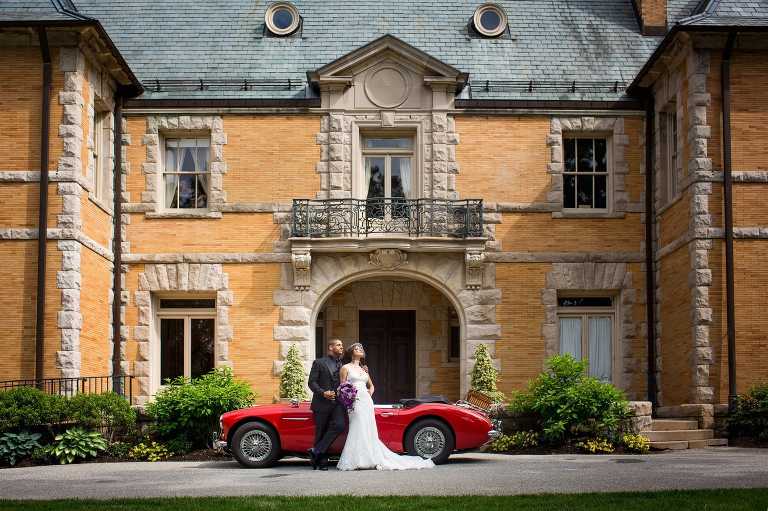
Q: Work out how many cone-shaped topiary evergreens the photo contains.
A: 2